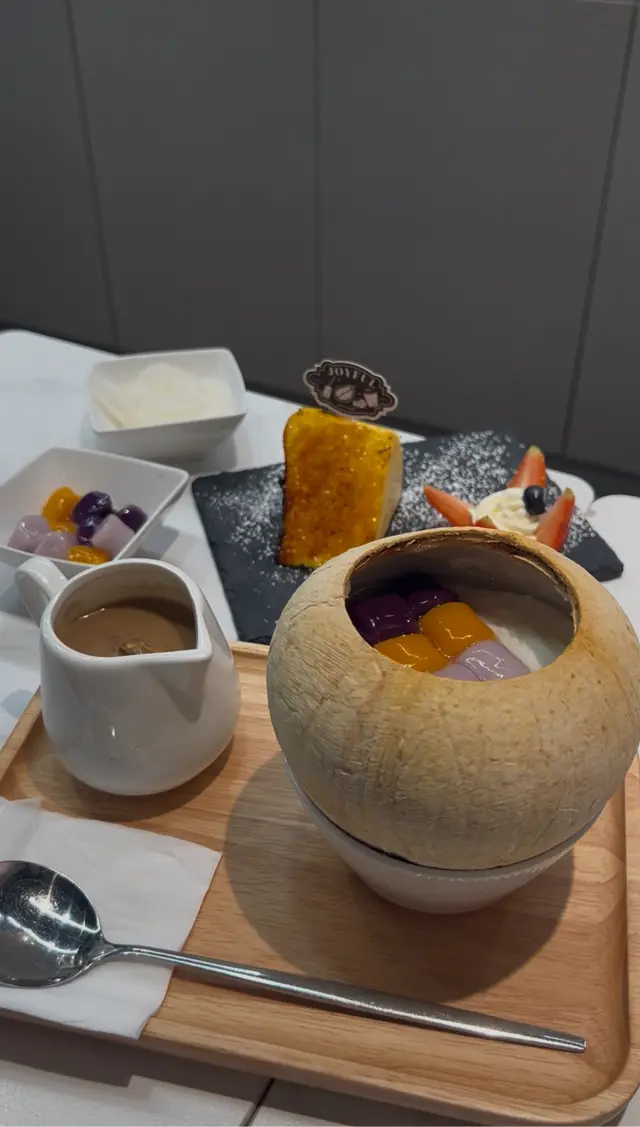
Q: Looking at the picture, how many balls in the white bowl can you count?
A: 9